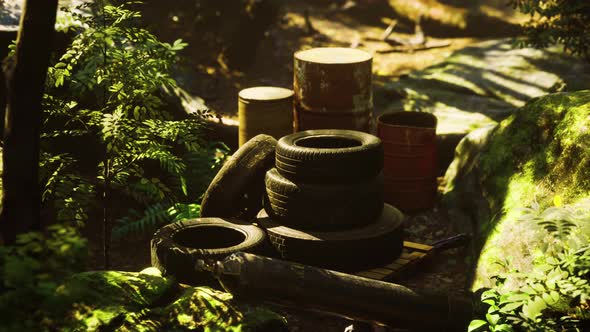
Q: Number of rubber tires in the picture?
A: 5